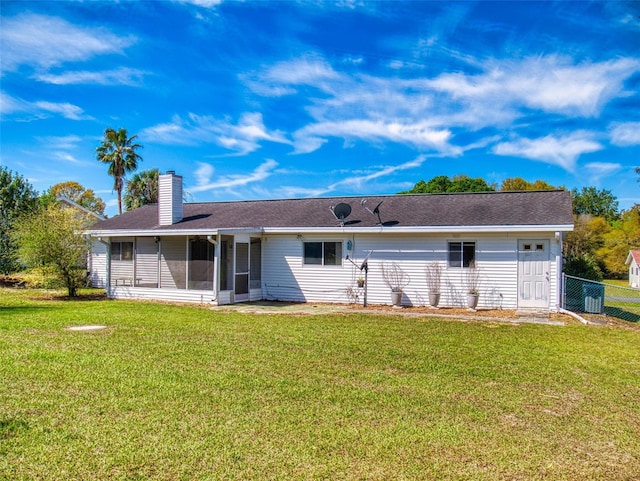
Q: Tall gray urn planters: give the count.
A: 3